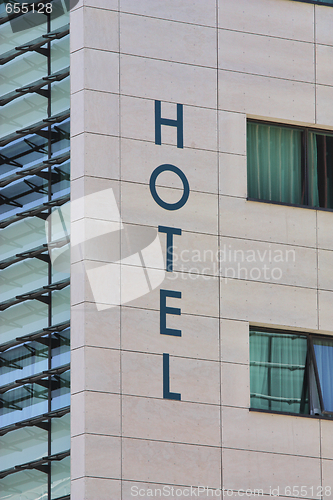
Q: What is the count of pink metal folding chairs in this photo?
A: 0